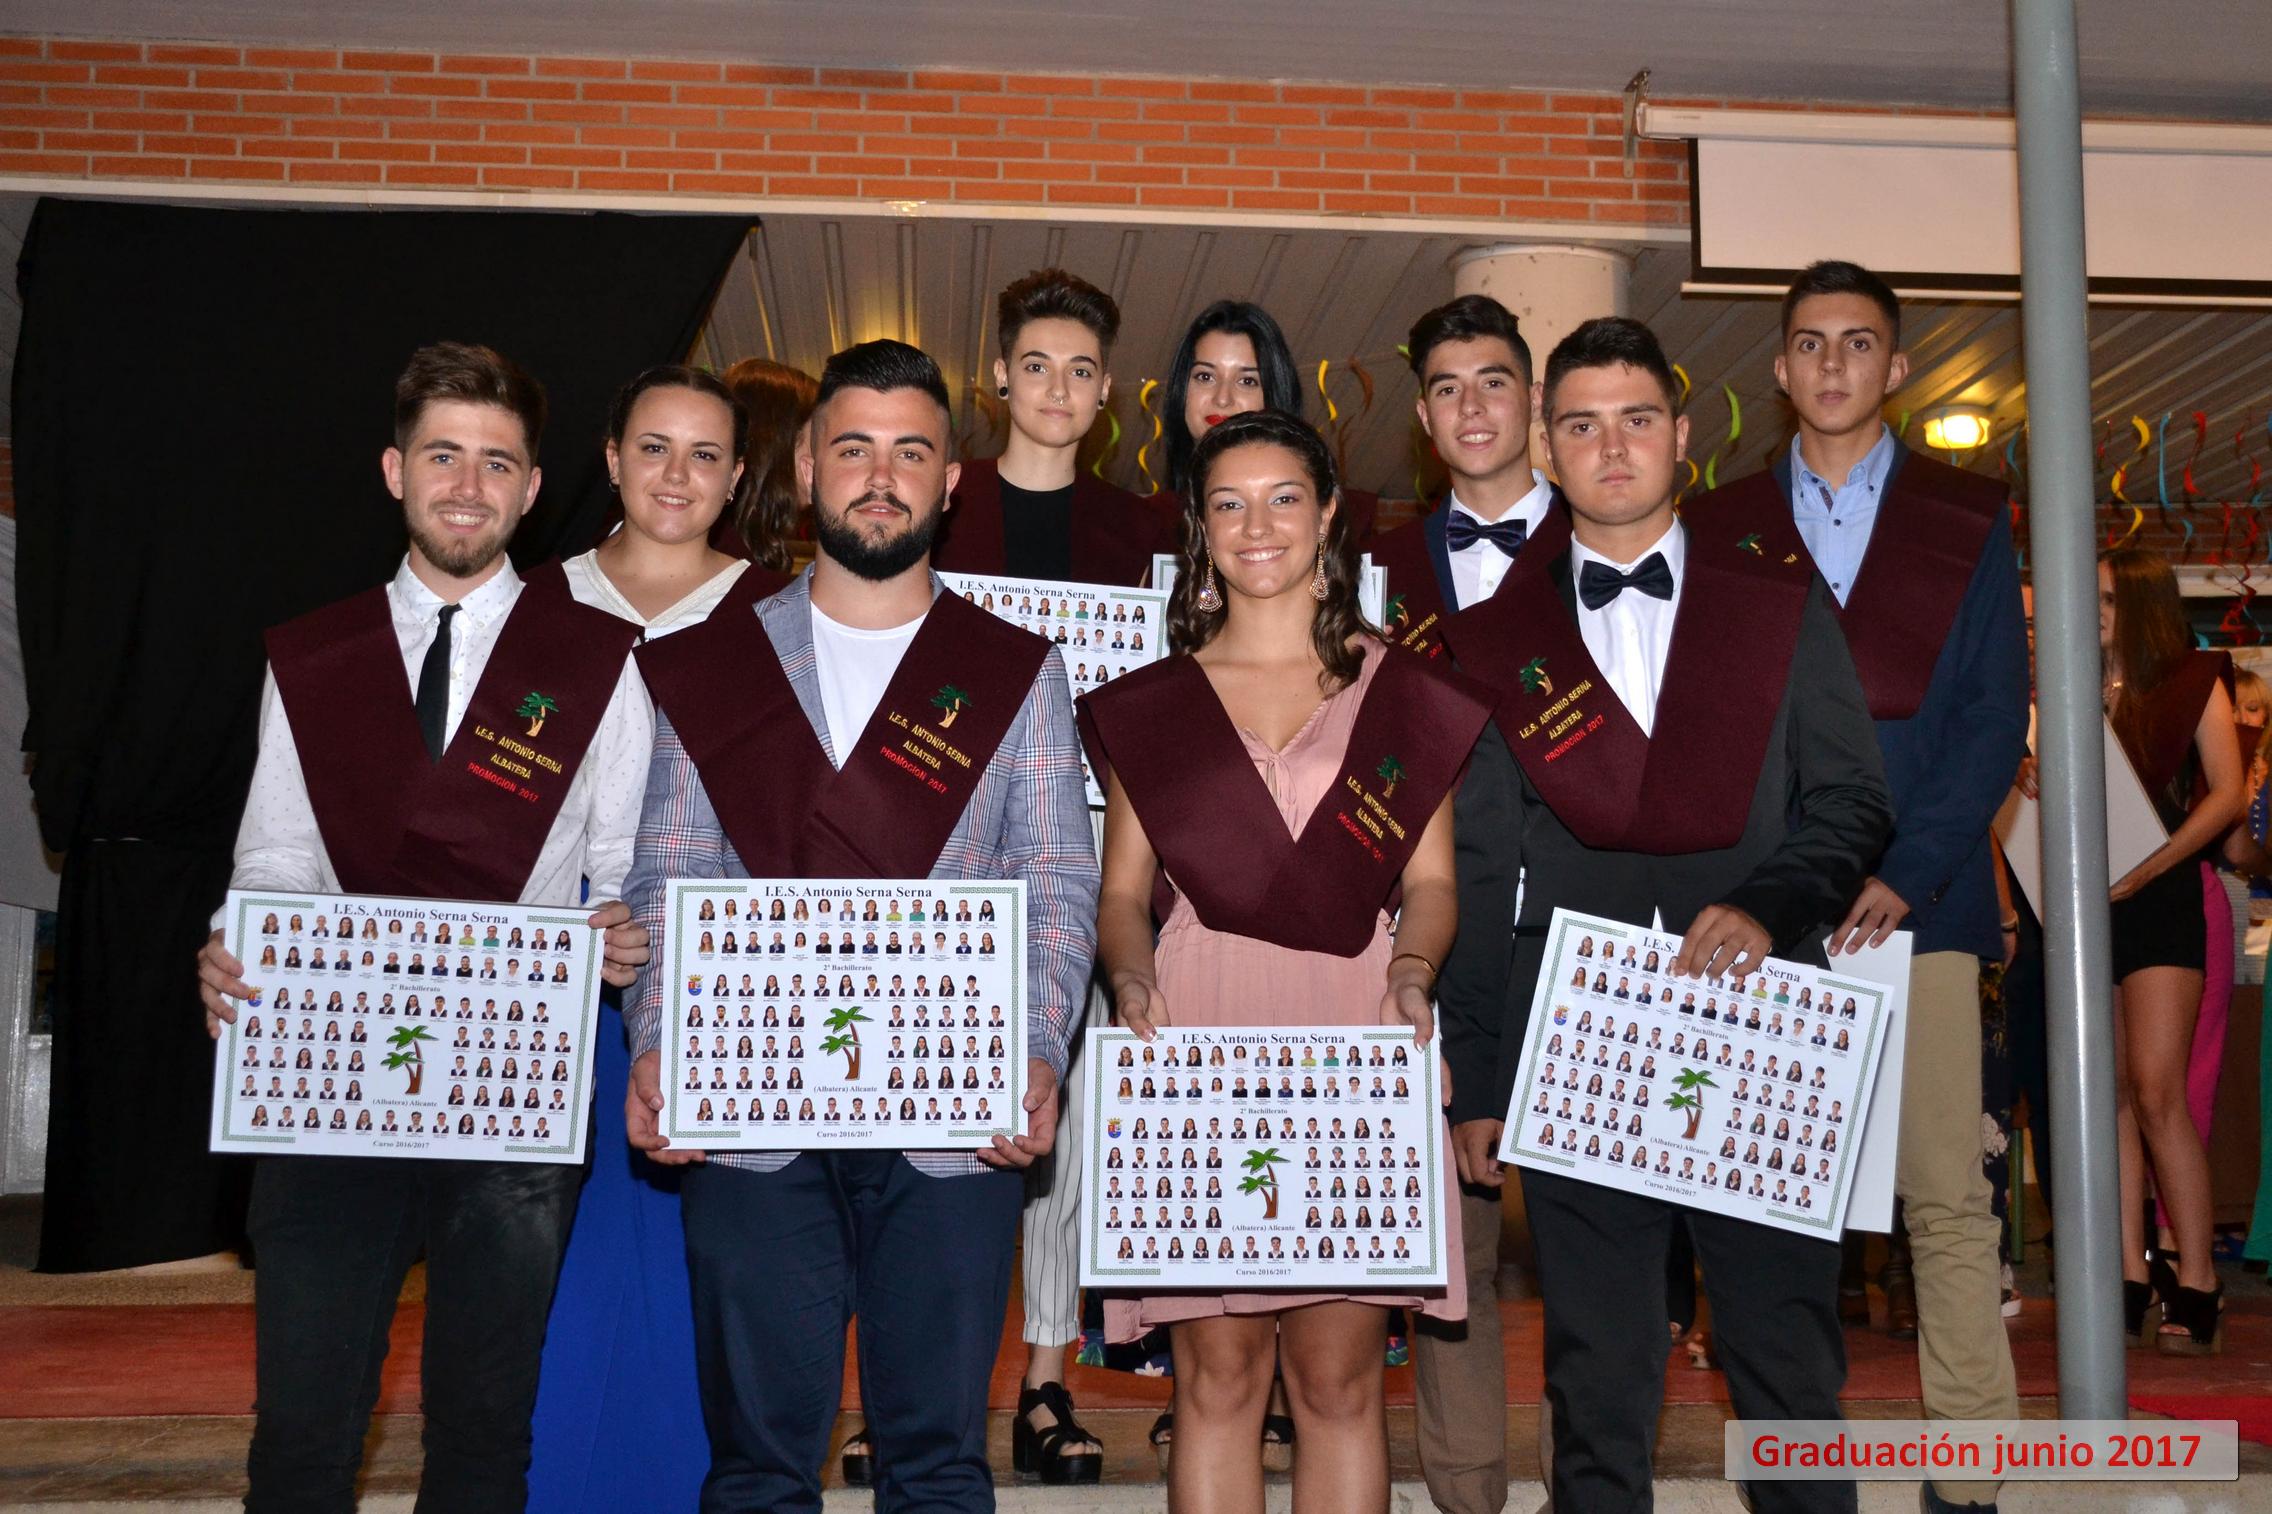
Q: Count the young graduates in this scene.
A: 9